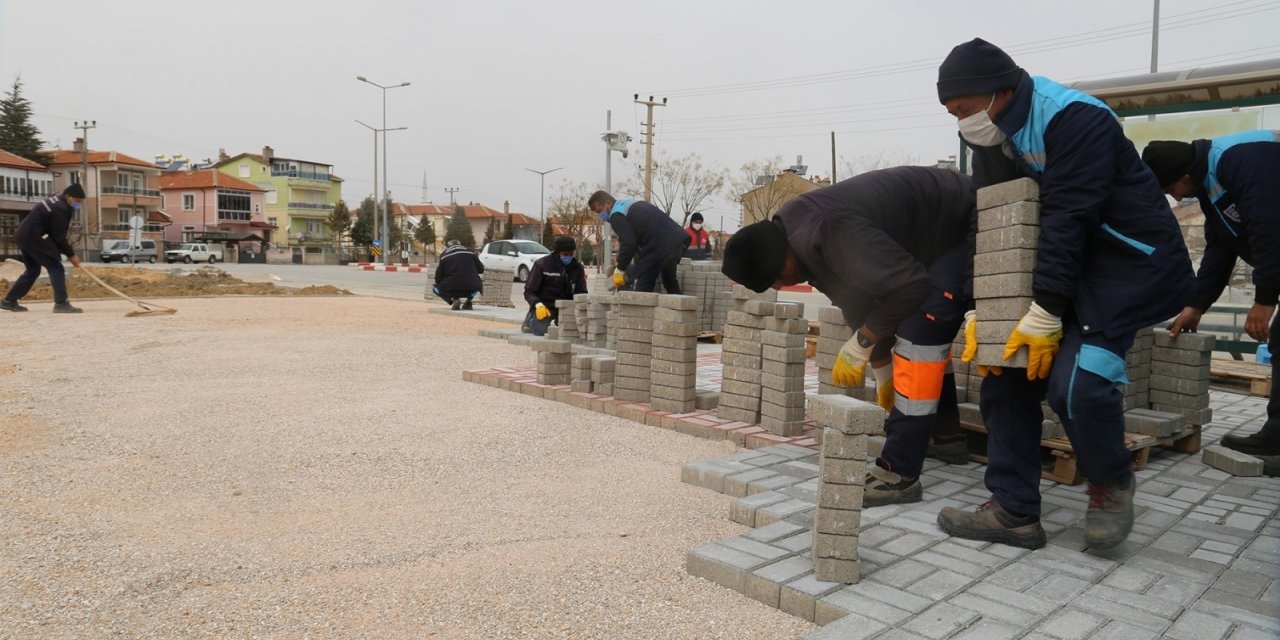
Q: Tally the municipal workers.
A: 8